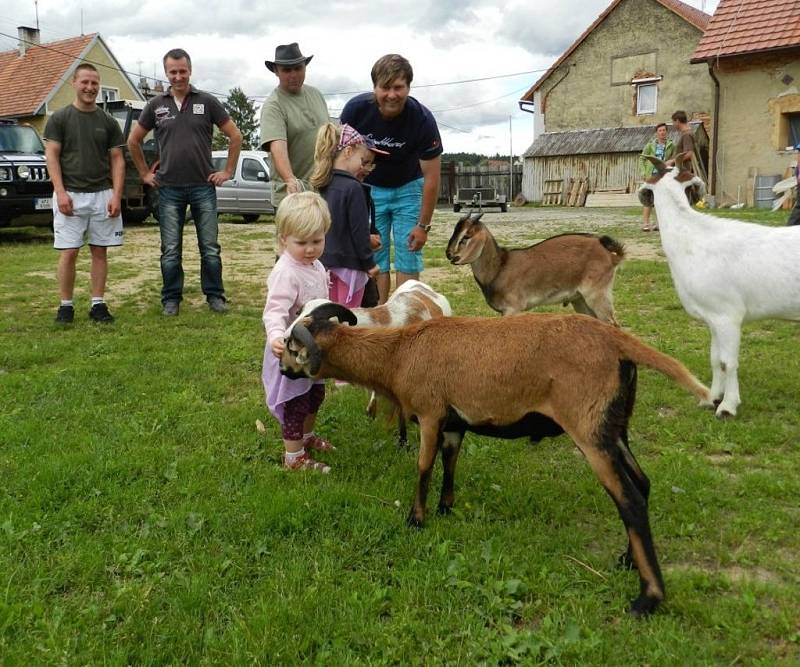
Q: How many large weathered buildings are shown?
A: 2